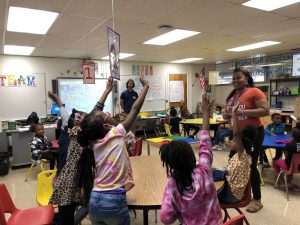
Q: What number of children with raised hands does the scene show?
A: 5